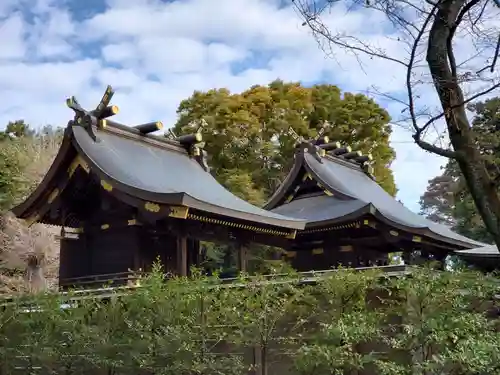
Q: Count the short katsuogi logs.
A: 8